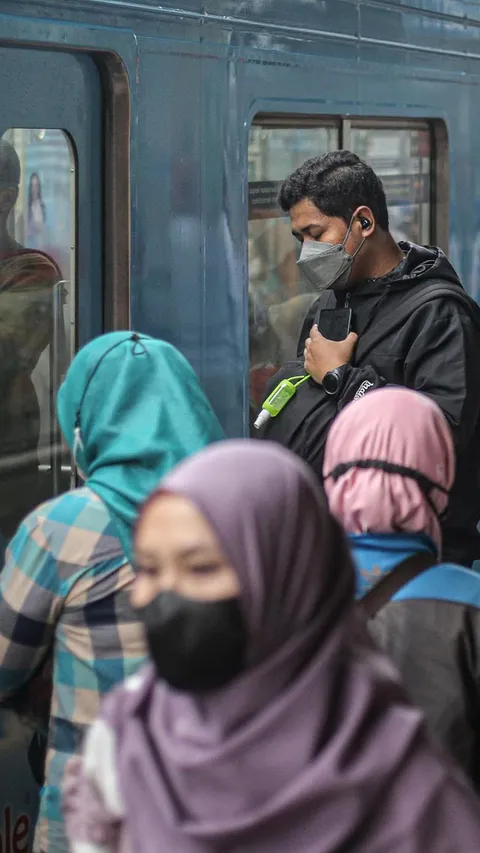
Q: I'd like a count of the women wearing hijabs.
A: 3